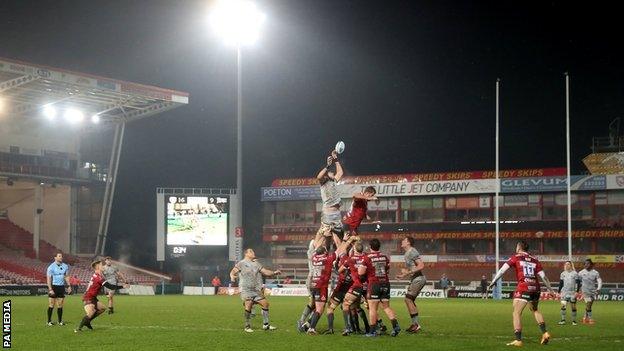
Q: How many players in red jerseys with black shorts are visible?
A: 7